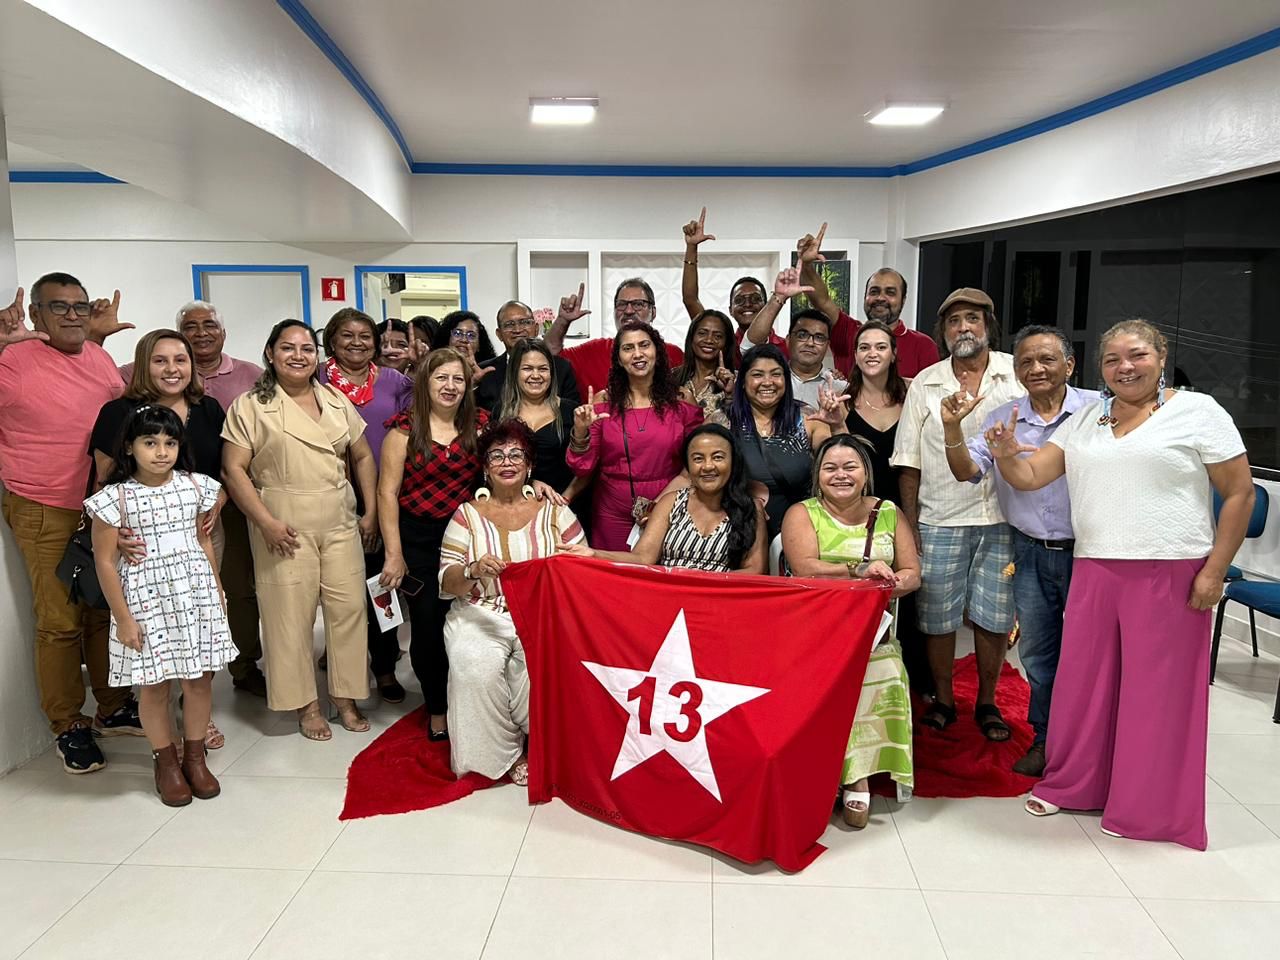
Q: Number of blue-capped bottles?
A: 0